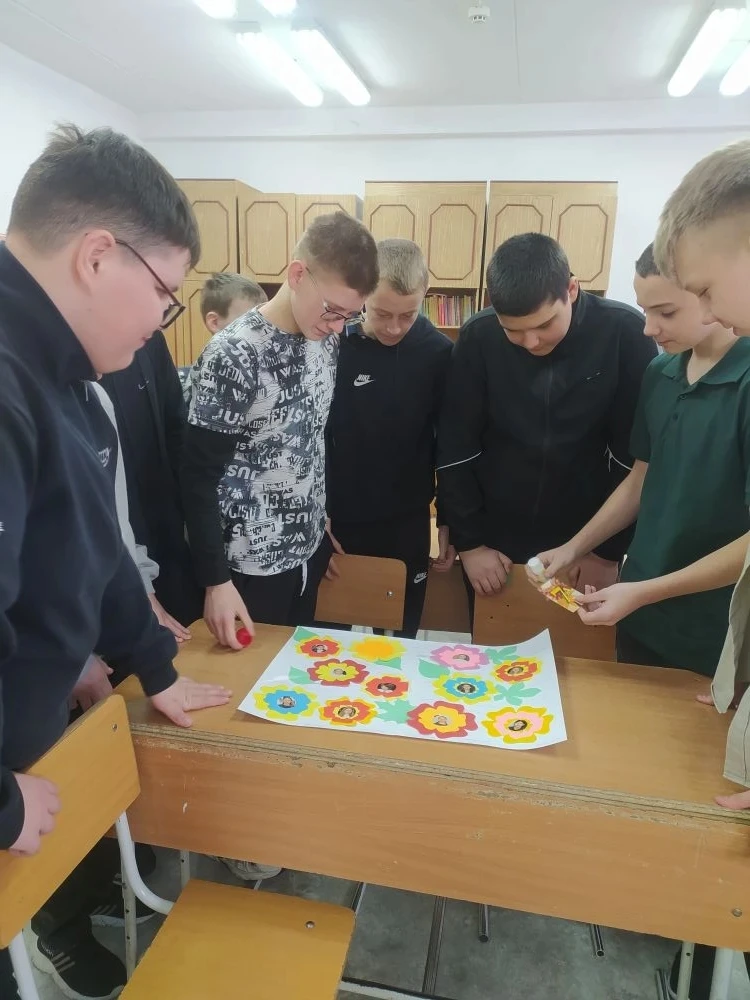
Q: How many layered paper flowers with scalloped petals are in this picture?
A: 11